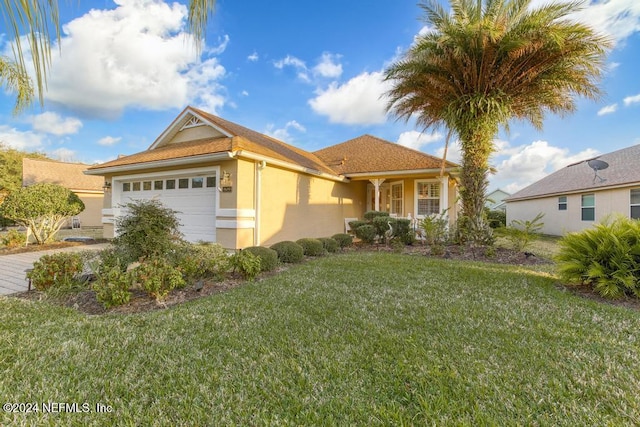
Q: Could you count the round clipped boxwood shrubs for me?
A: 5